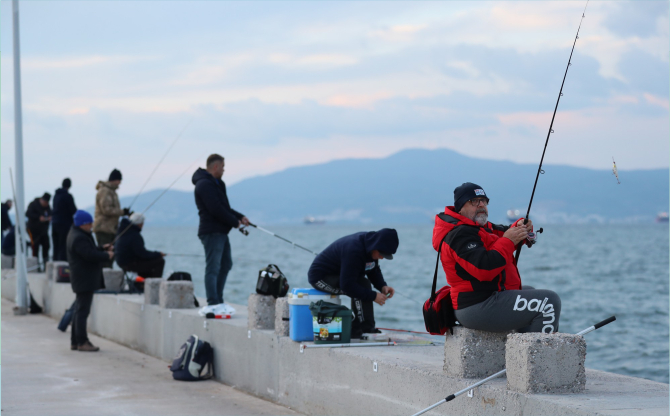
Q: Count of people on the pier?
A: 10